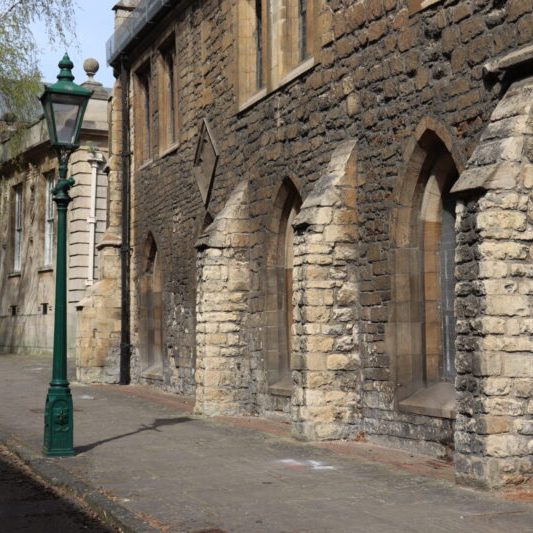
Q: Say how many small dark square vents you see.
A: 2